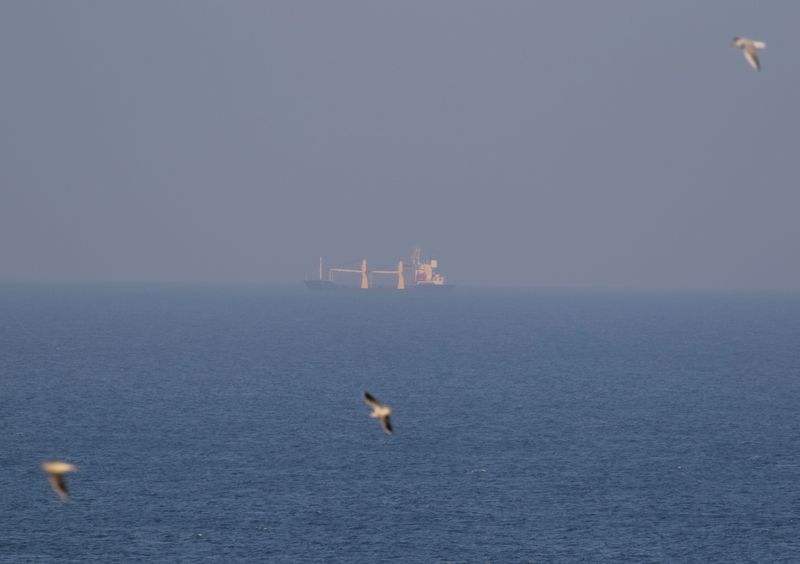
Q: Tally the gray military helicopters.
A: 0